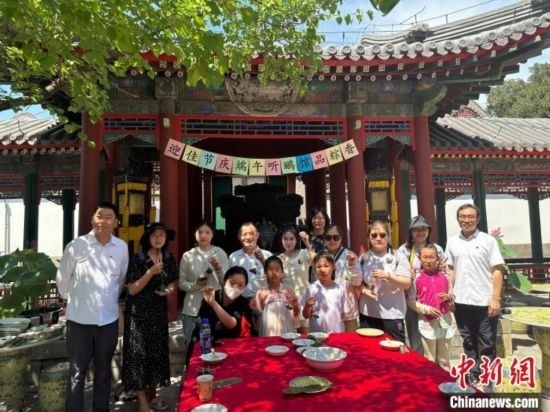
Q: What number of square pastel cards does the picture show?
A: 12